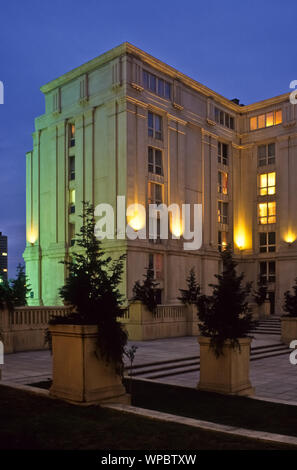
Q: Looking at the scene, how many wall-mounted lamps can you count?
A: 5